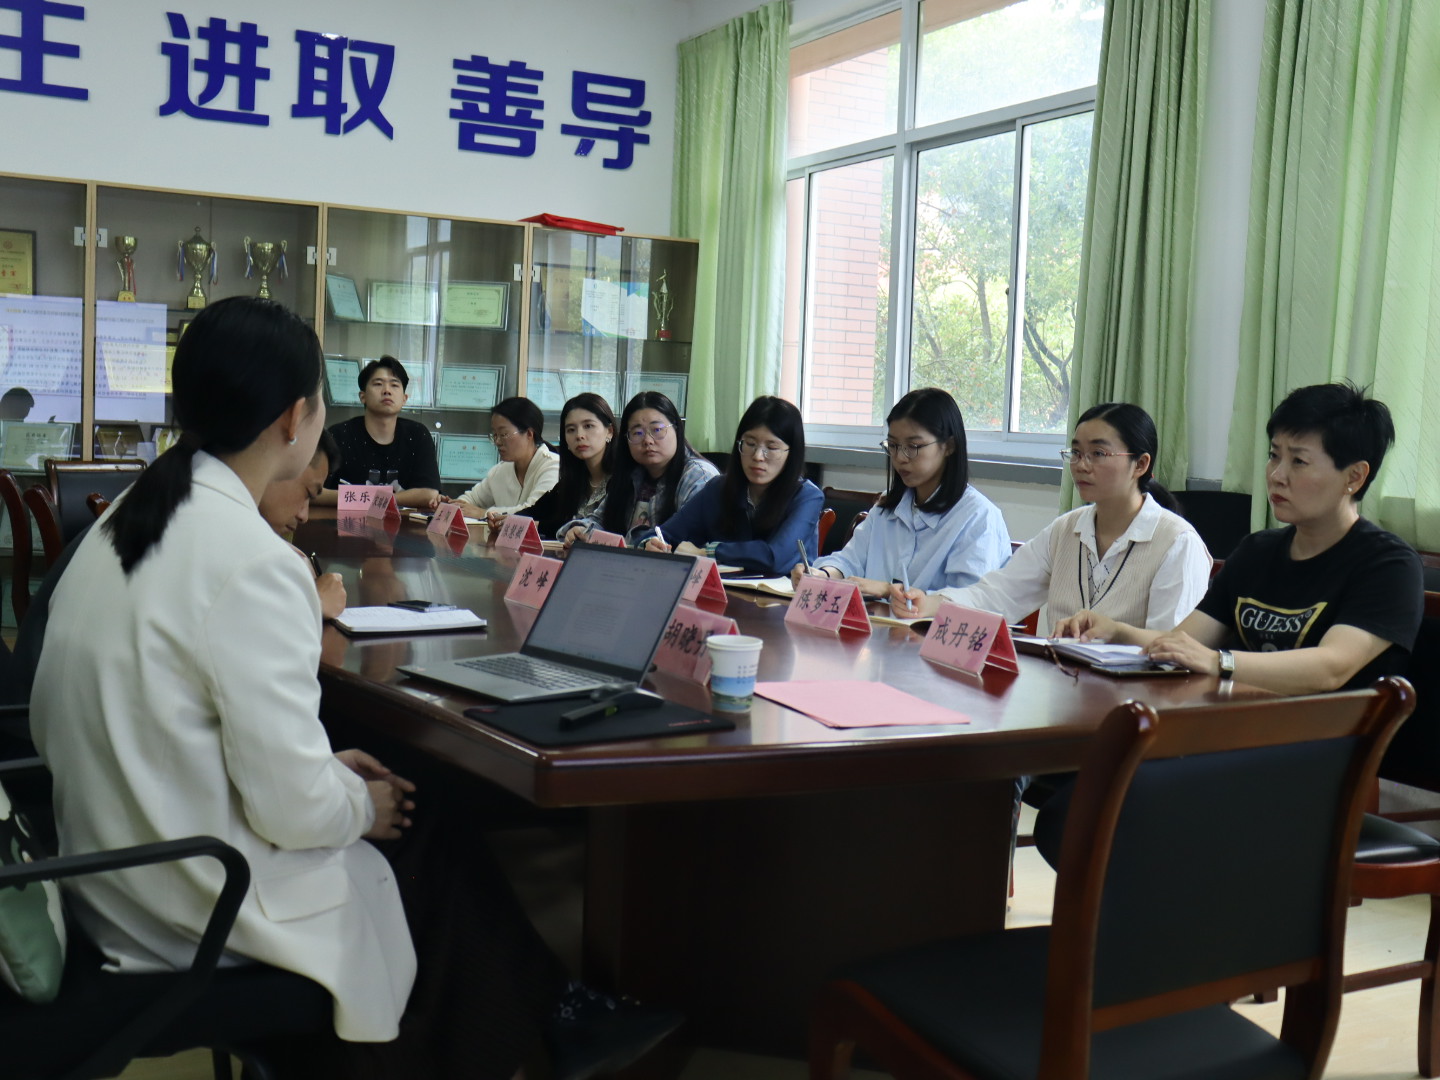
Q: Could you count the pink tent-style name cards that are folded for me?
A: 10